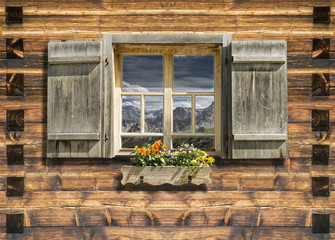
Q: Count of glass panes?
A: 8